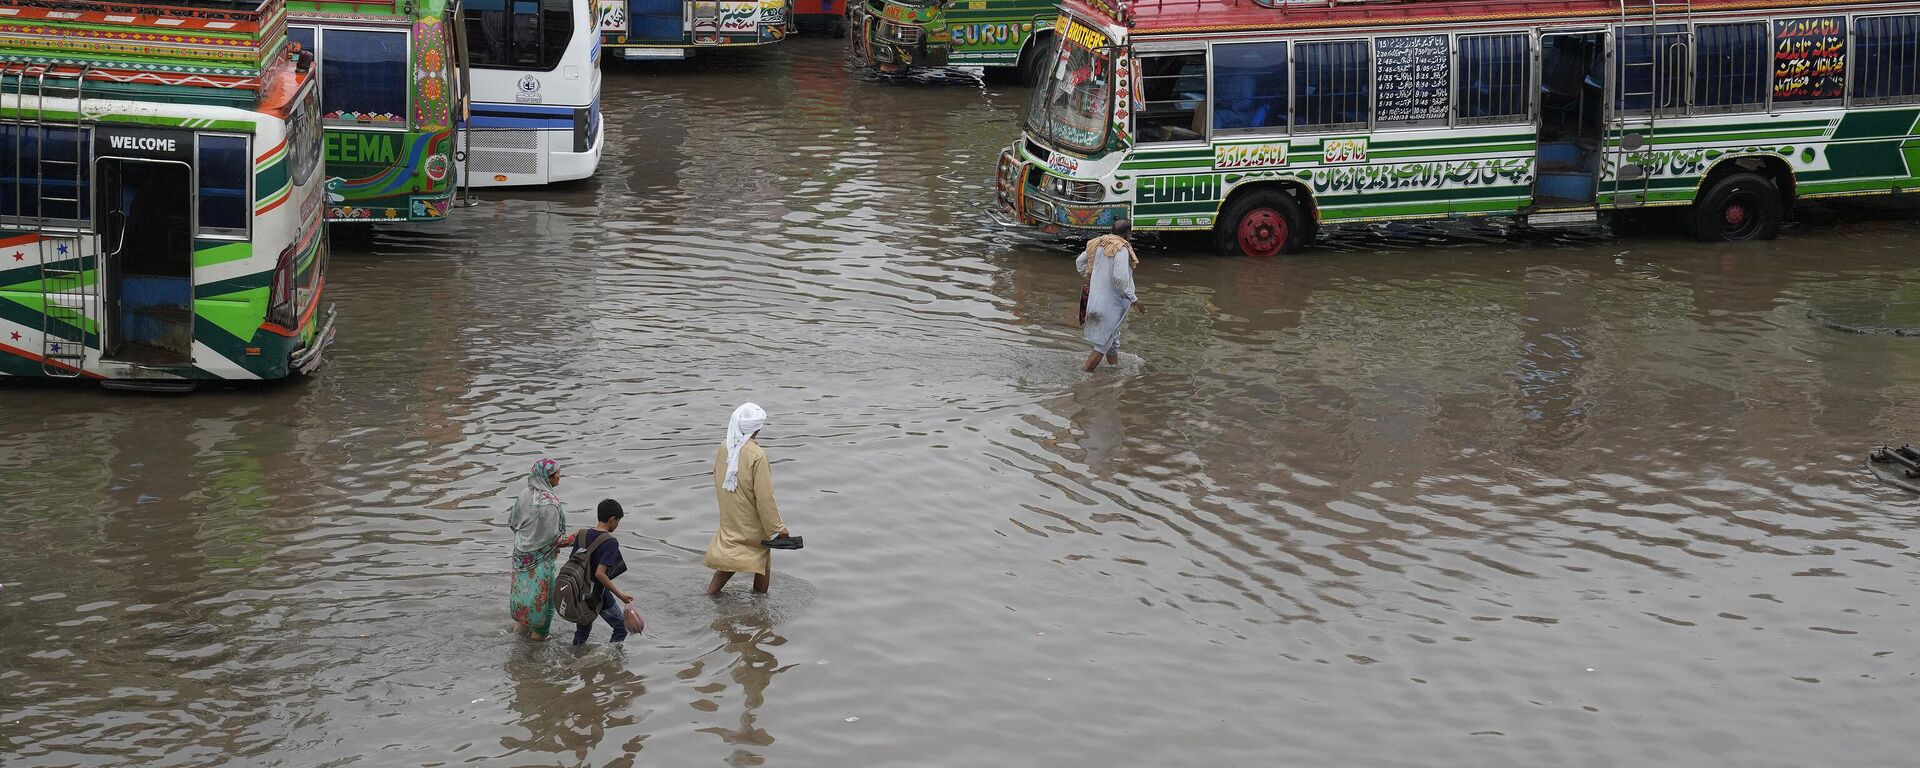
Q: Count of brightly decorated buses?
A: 5